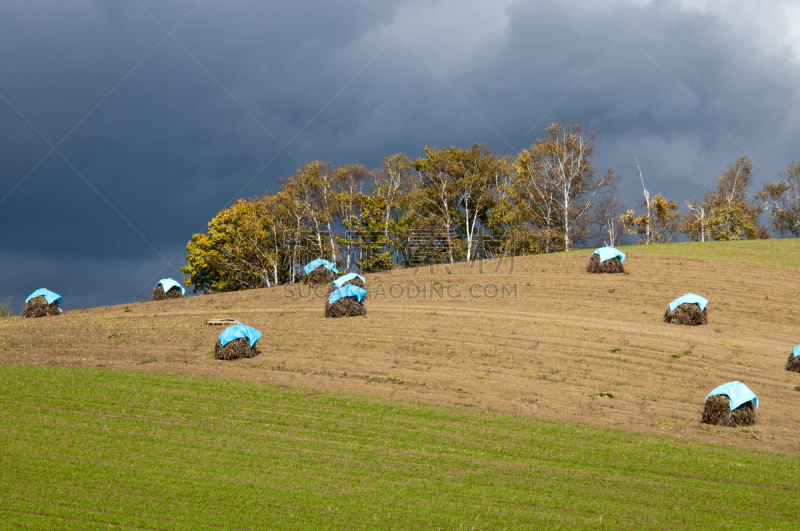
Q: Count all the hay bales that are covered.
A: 10